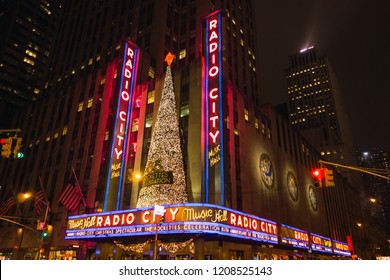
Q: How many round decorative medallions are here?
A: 3